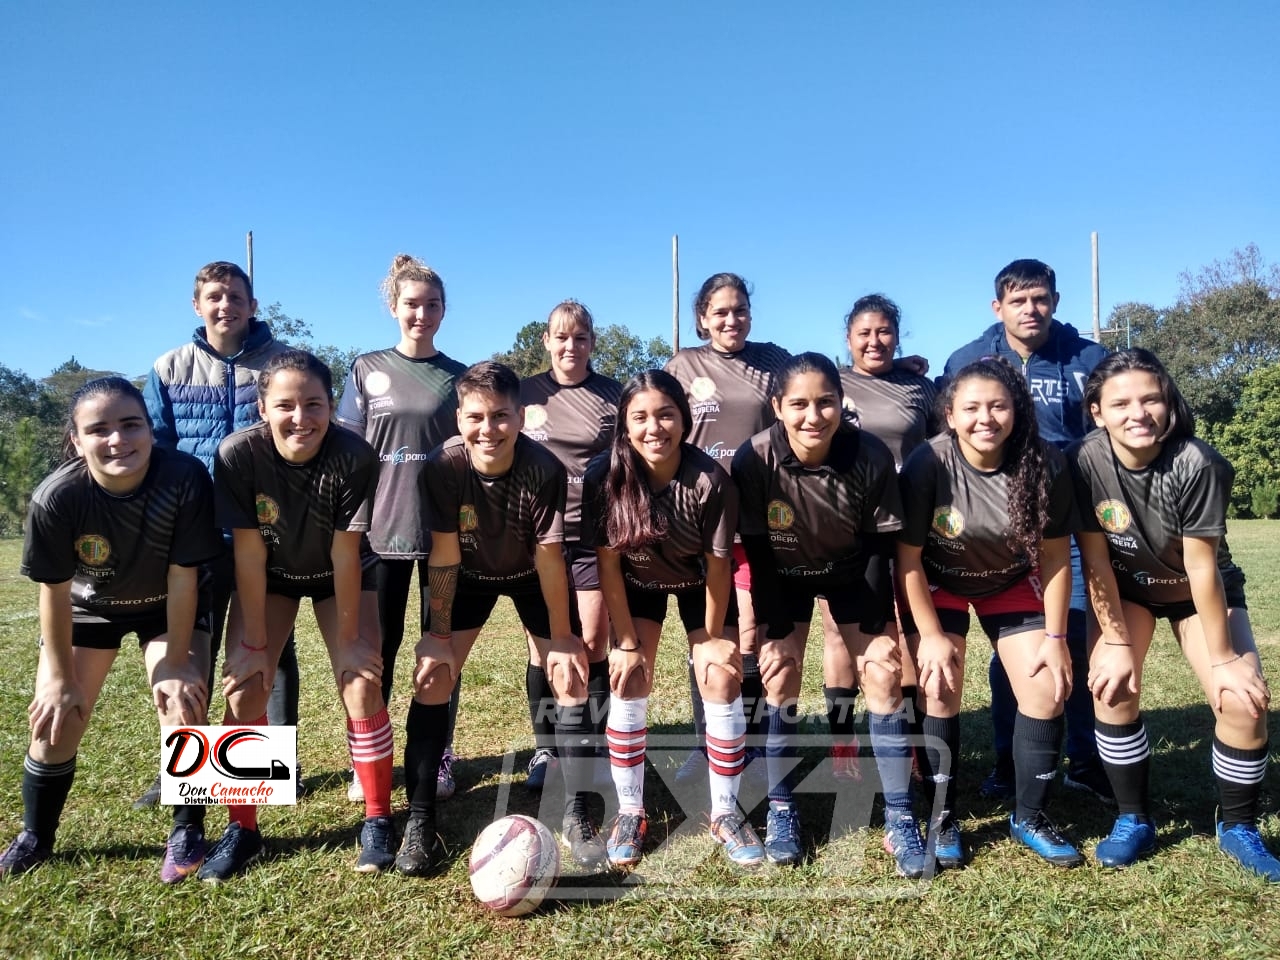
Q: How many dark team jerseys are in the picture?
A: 11